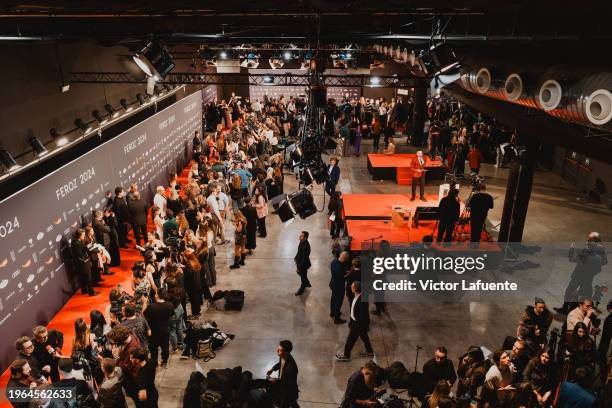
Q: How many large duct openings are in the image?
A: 4